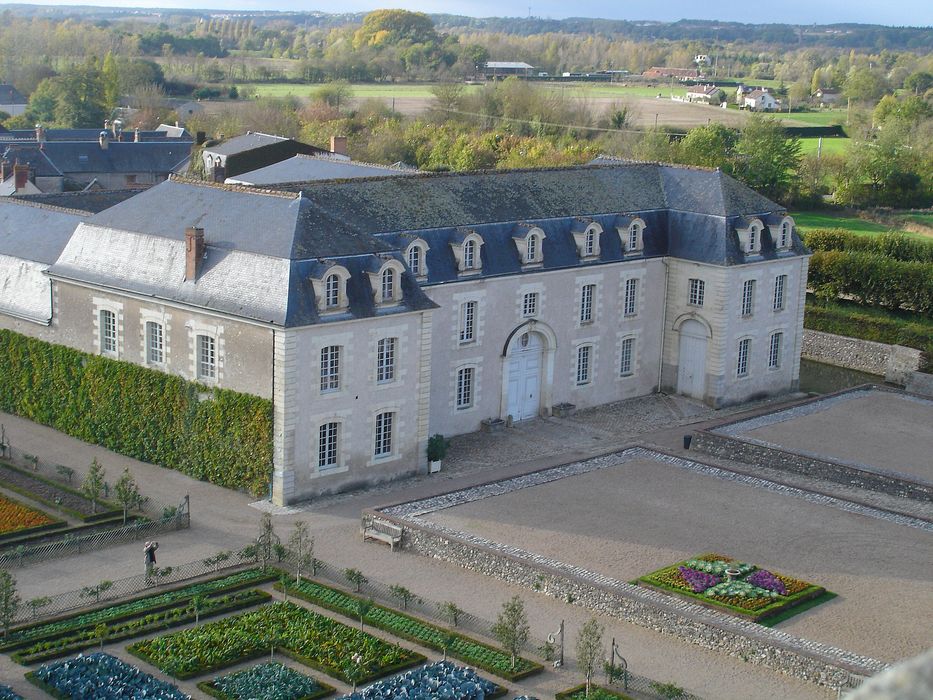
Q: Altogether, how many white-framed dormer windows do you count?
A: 9